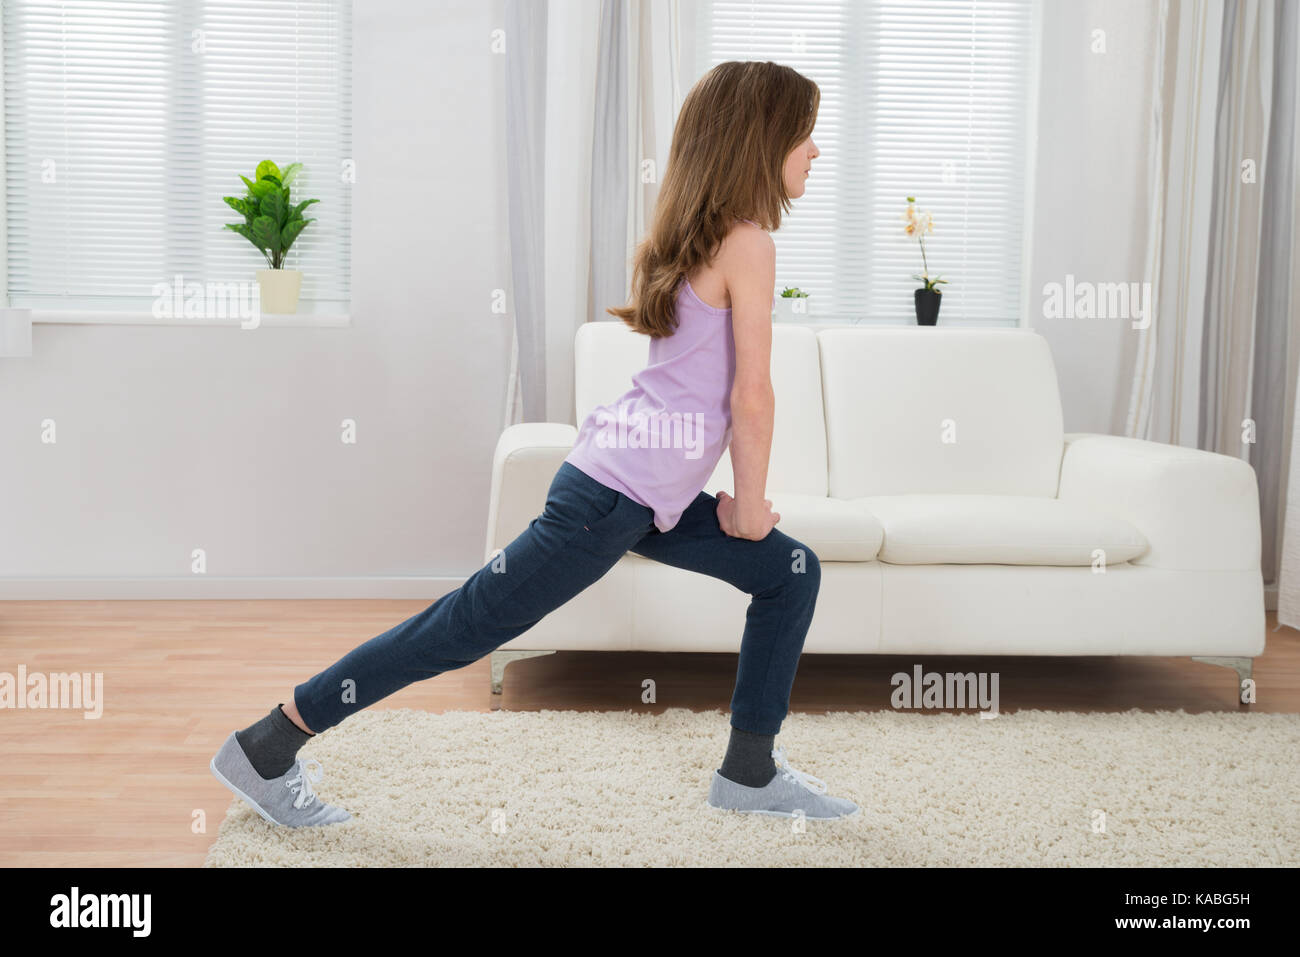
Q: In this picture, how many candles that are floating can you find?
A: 0